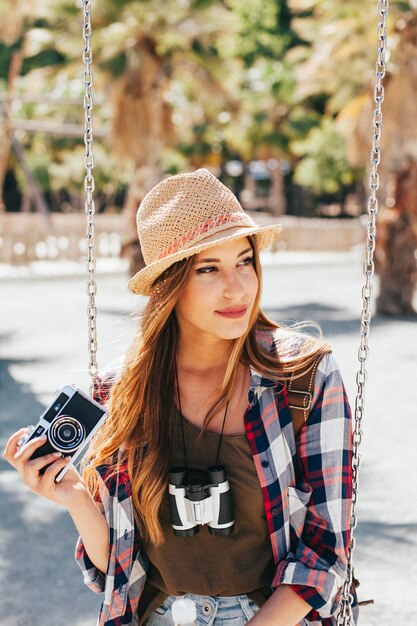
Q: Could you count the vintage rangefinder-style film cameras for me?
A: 1